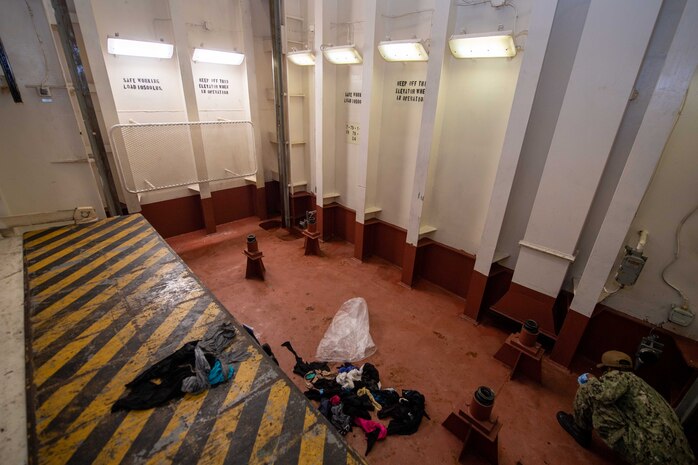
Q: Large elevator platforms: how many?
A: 1